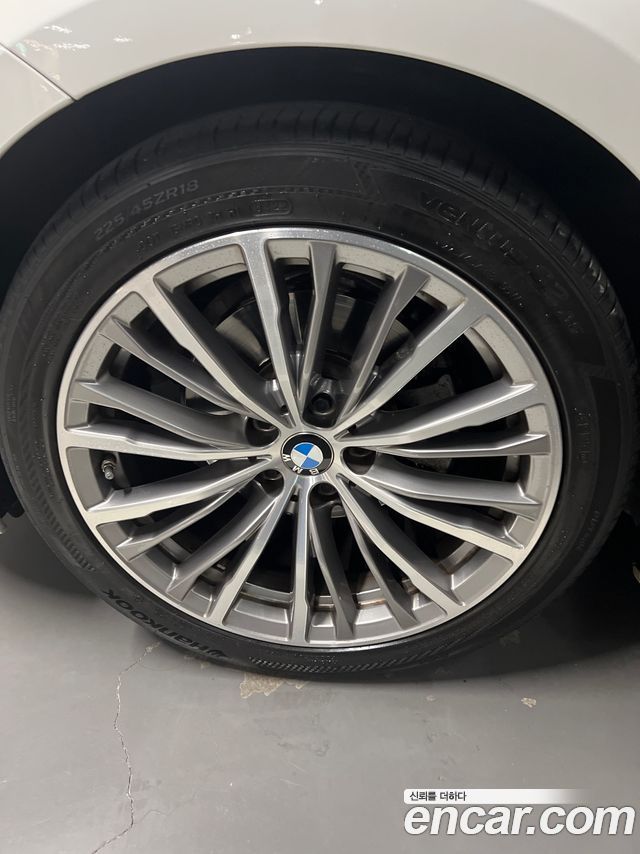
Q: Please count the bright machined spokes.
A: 10